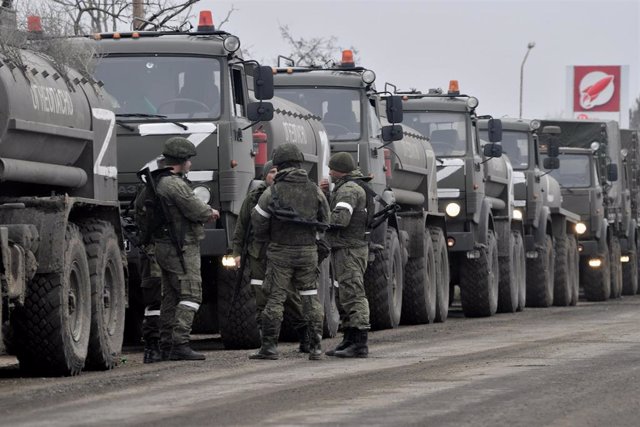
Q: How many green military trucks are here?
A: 7